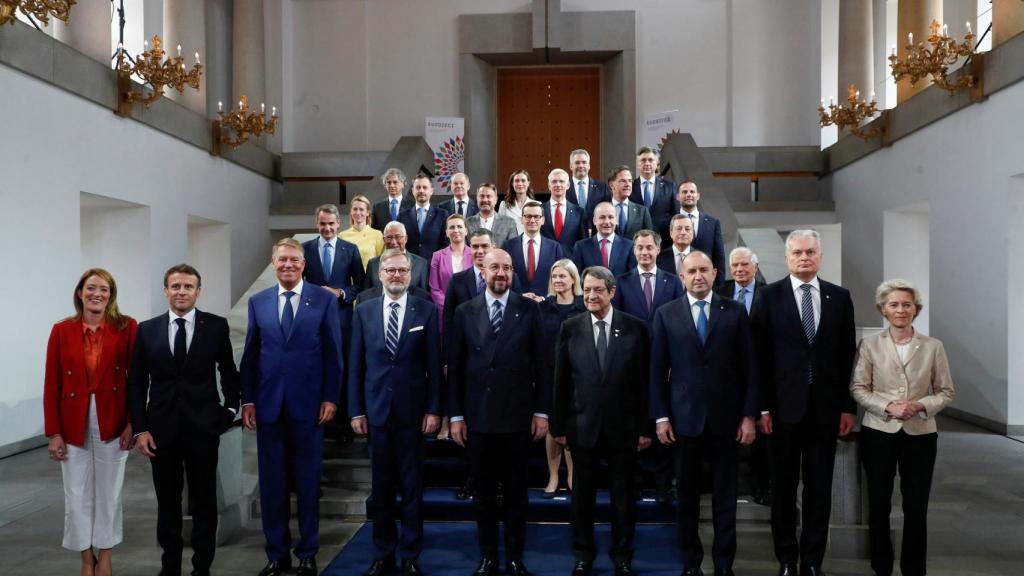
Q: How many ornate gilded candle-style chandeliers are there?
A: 5